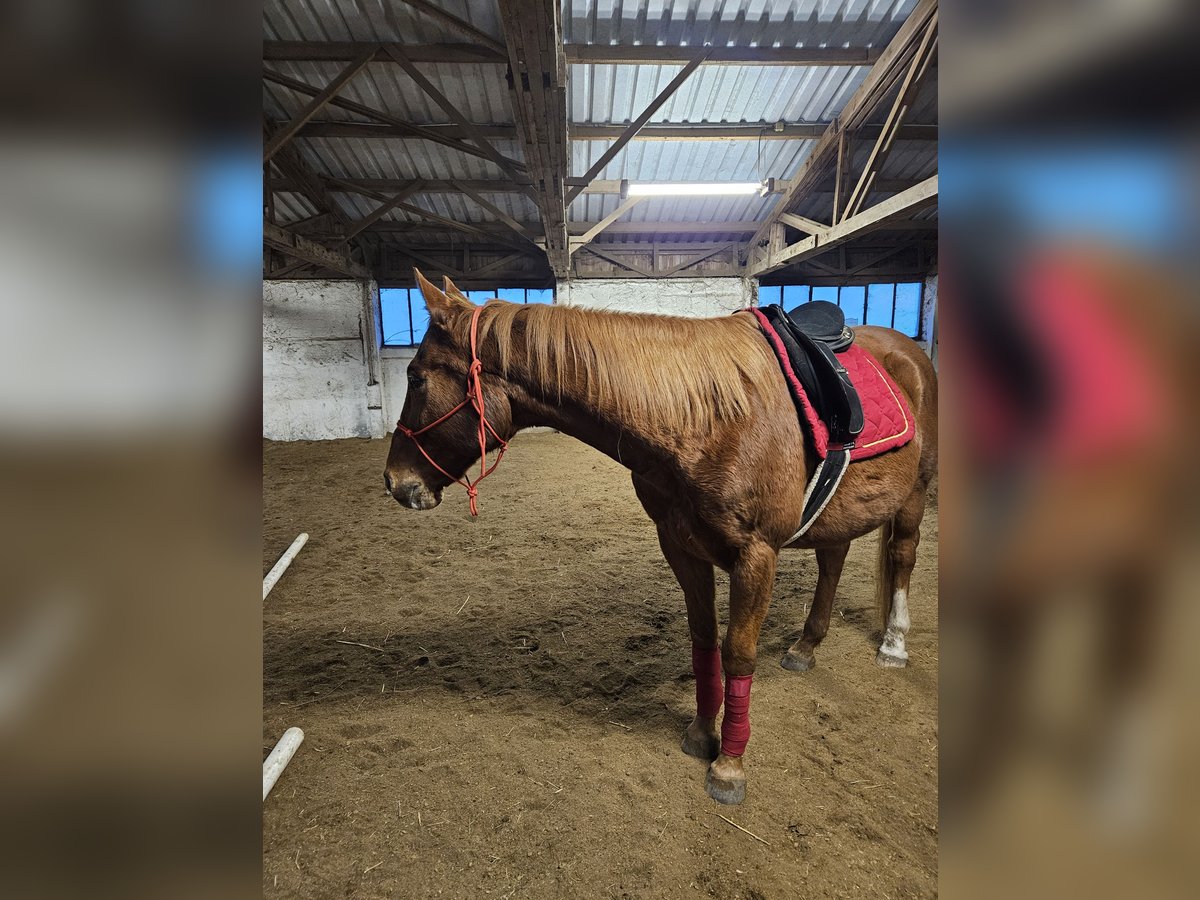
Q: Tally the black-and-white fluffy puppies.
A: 0